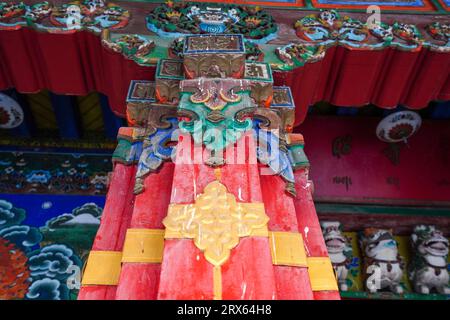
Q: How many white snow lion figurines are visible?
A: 3